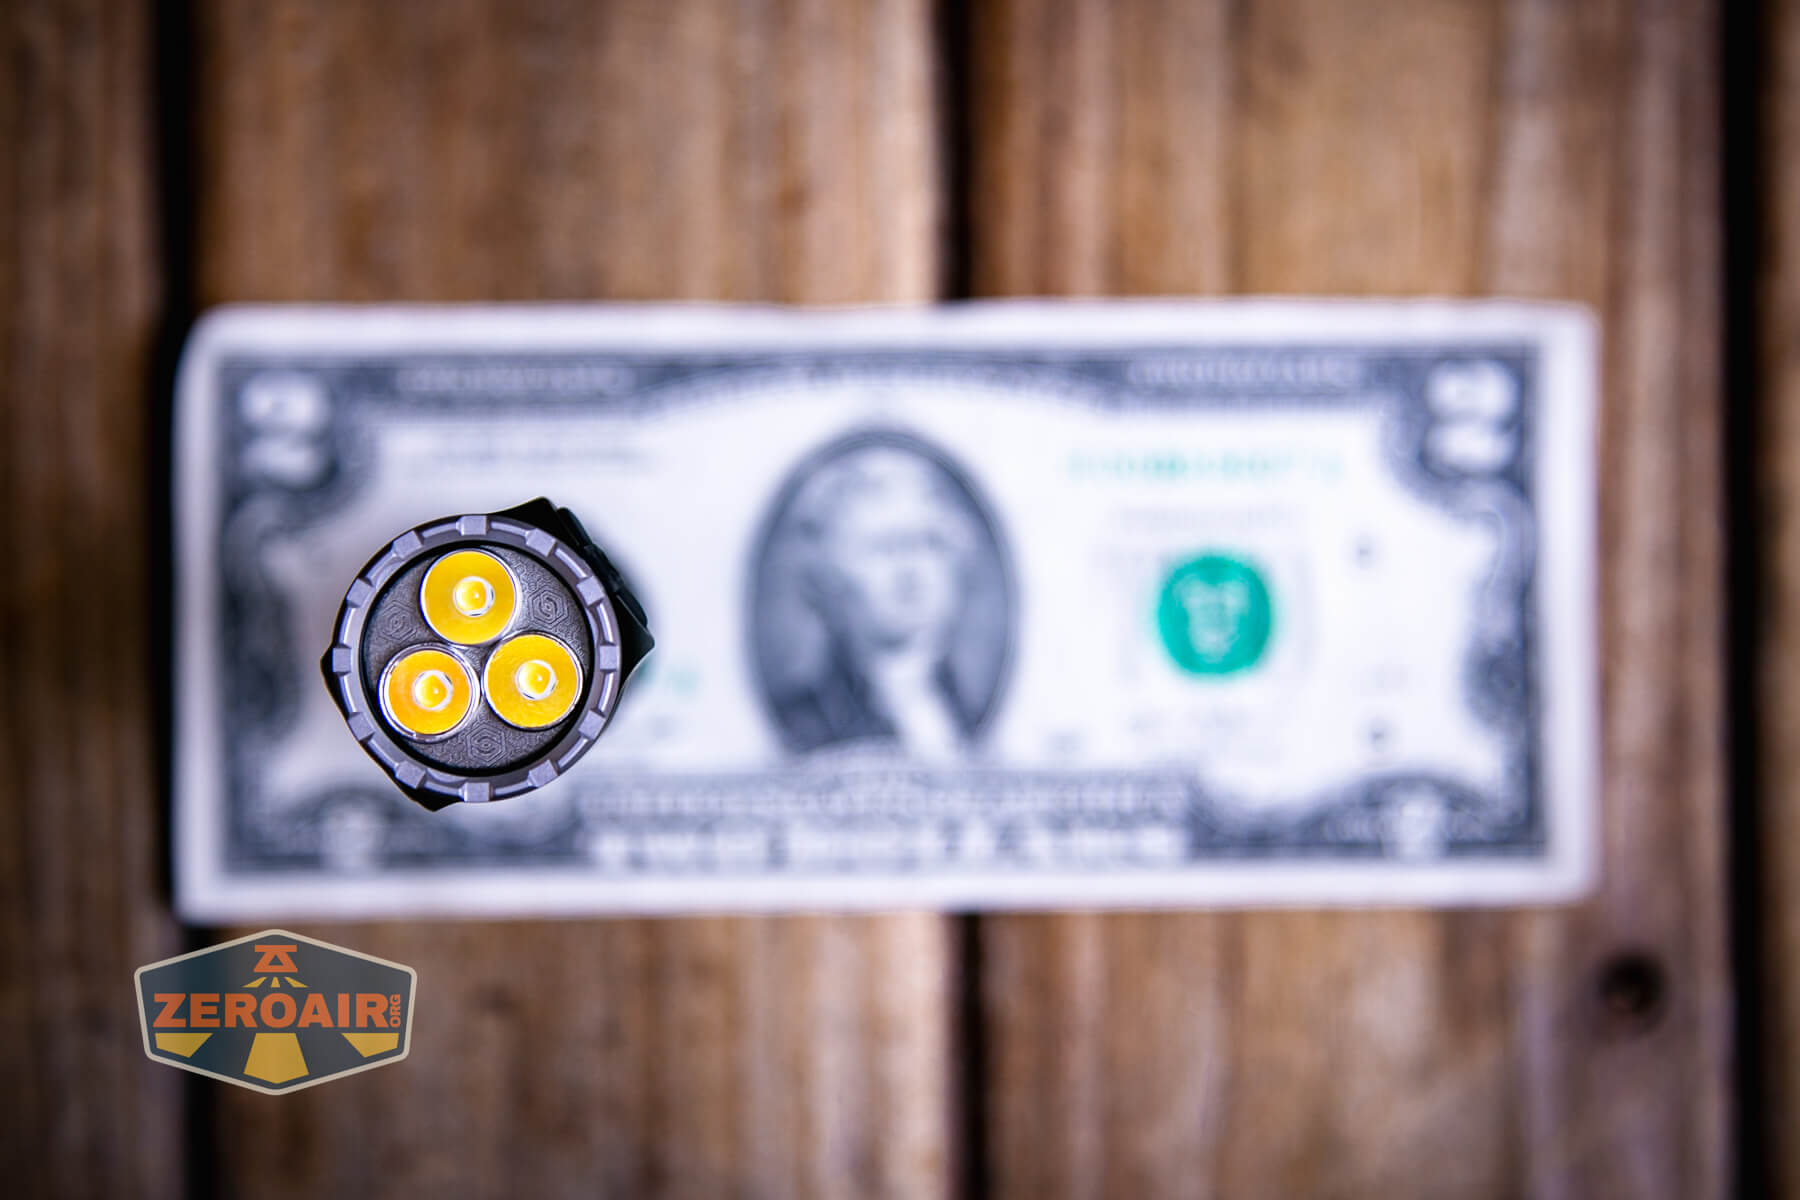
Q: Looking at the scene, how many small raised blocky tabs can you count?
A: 12